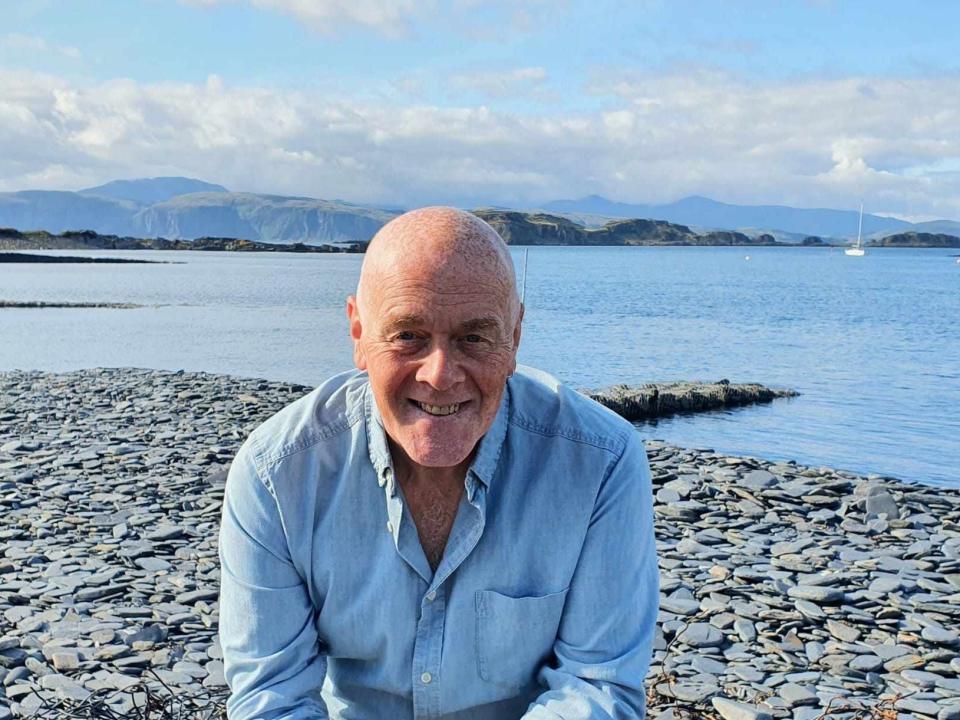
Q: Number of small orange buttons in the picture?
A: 0